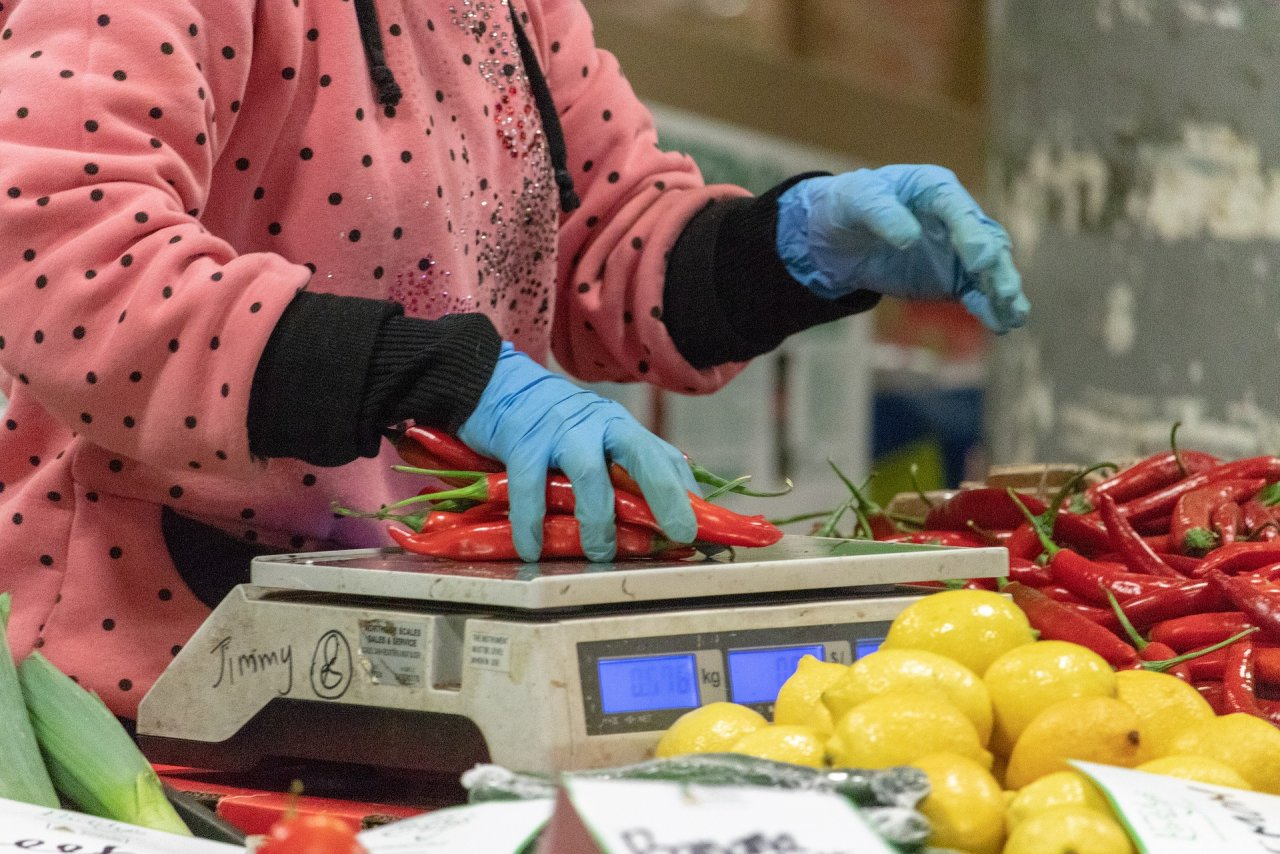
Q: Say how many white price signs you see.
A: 4